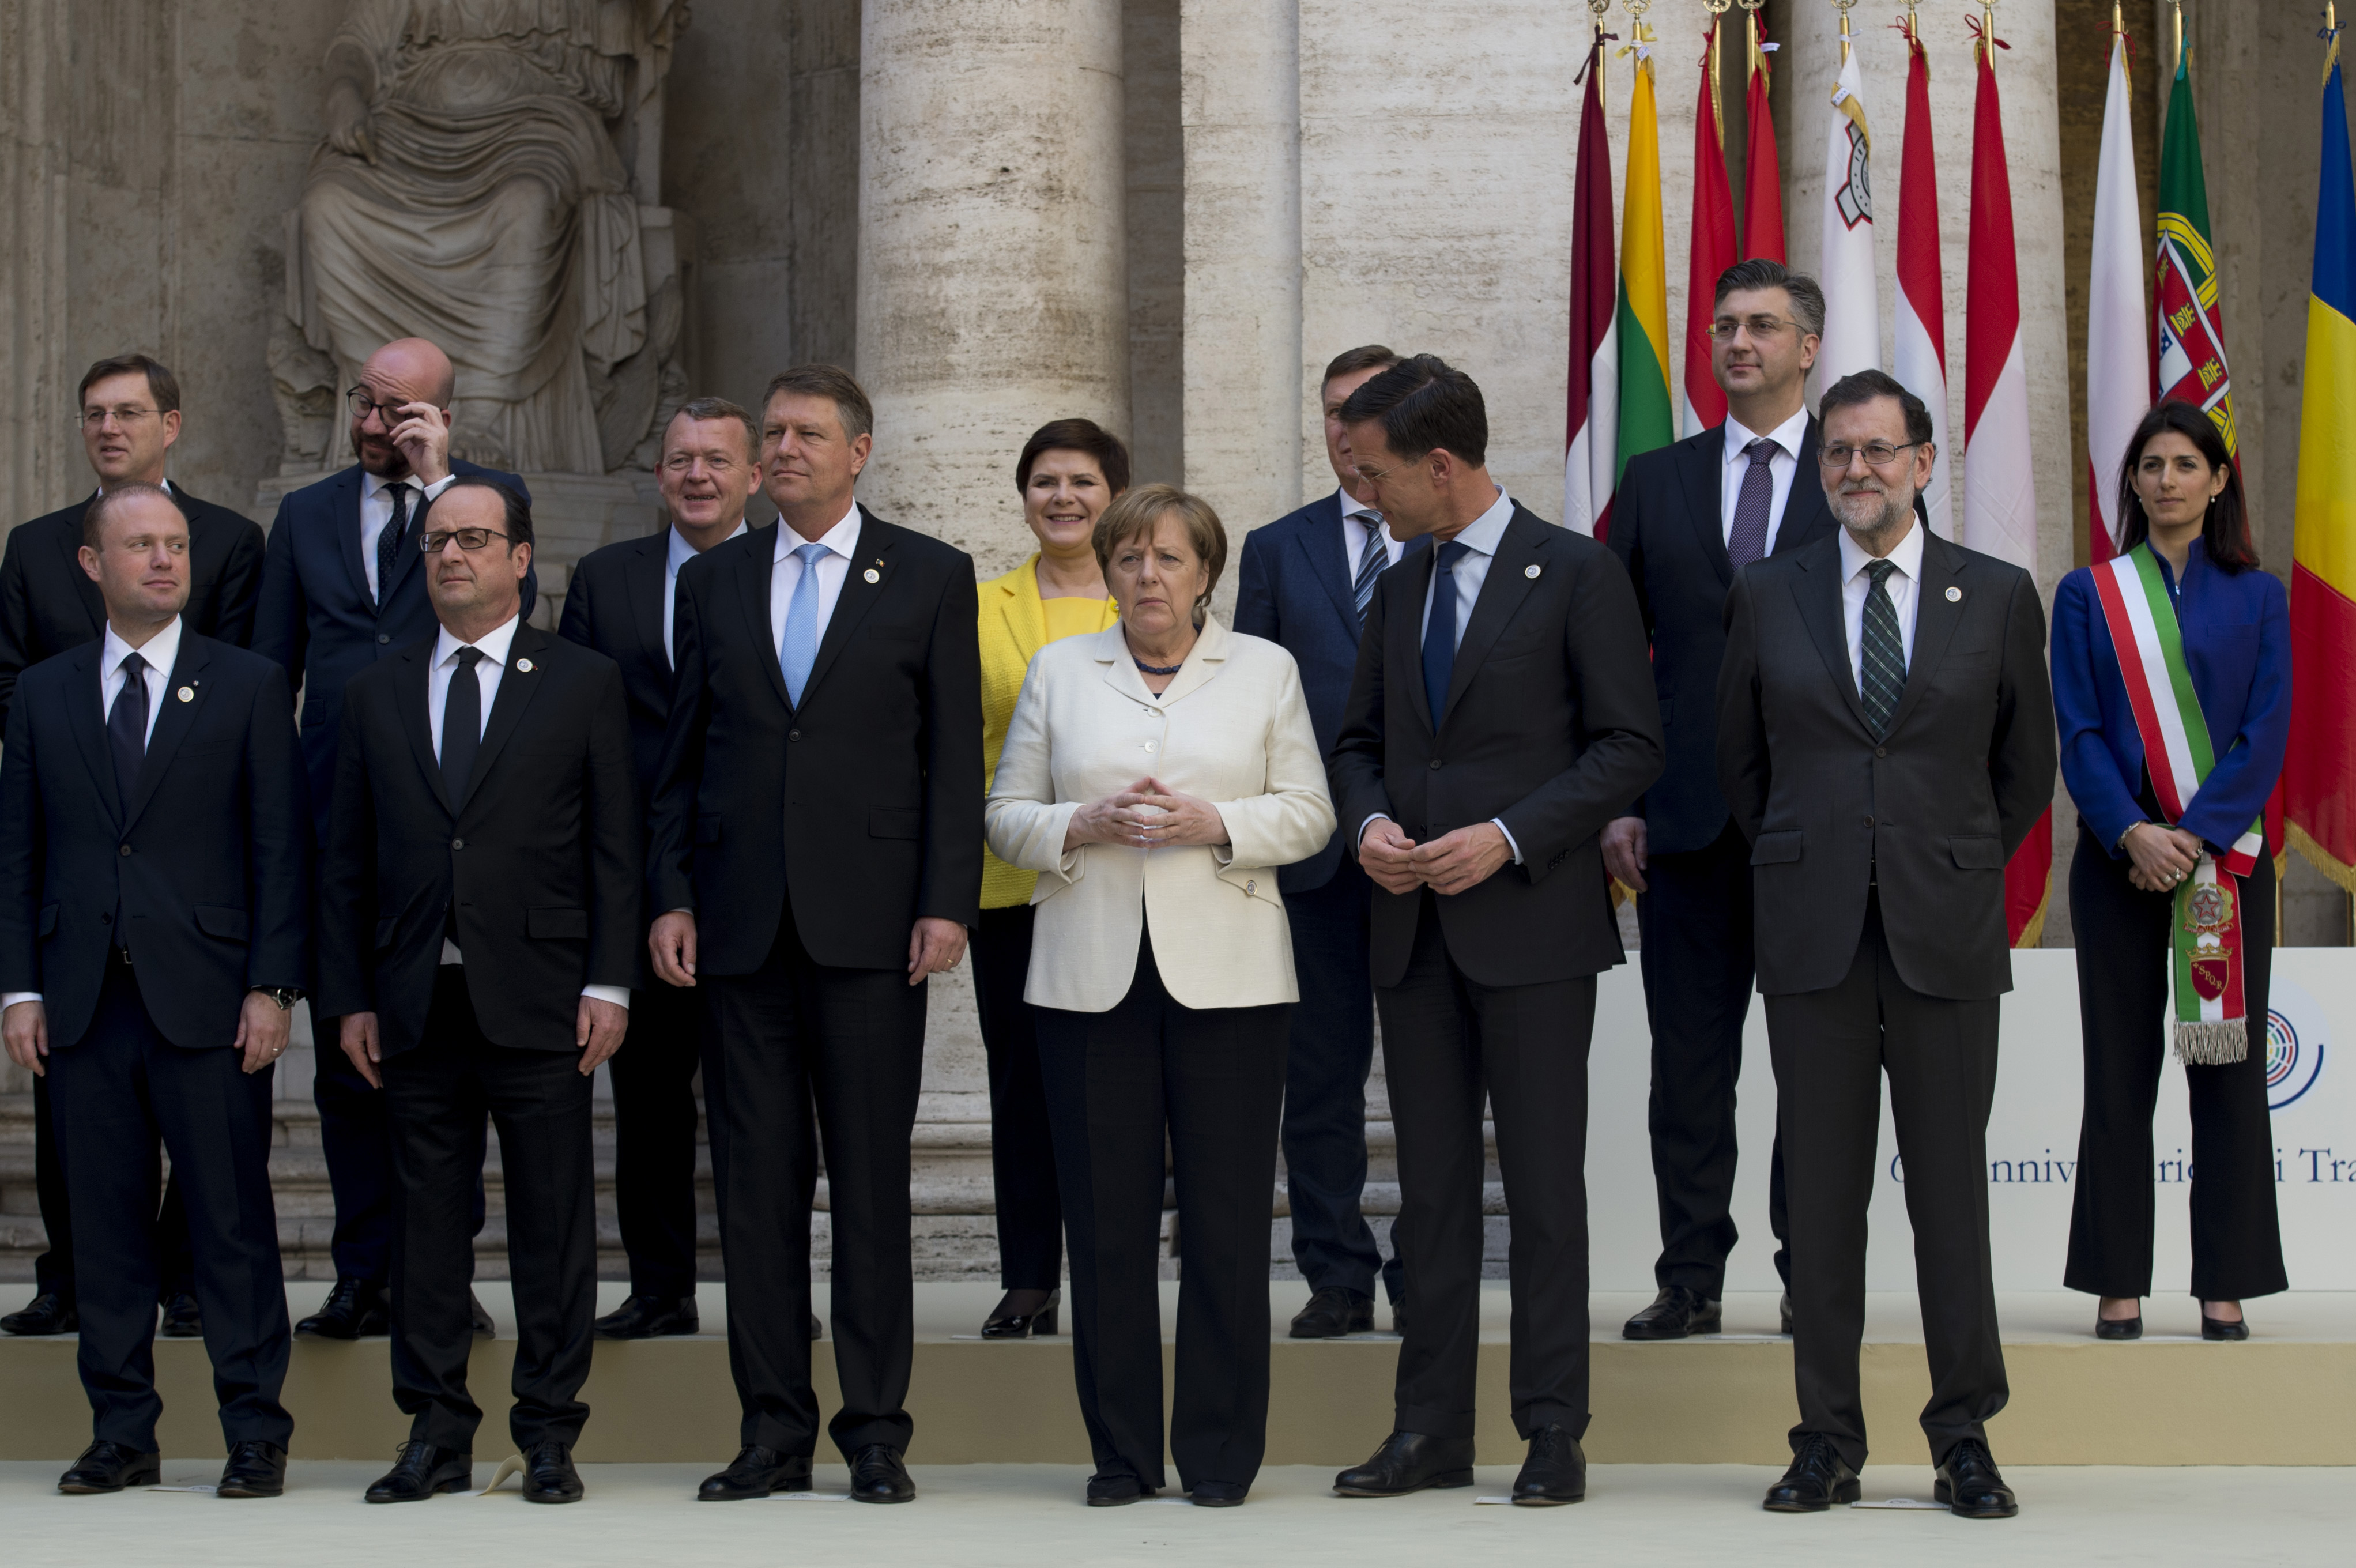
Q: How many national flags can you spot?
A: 10